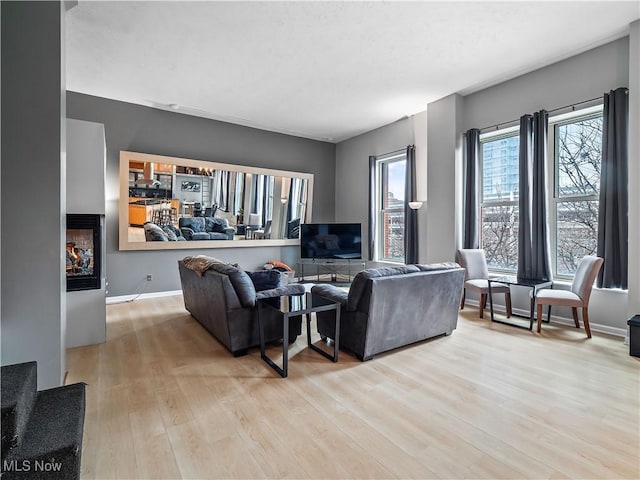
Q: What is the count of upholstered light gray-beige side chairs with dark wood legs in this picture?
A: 2